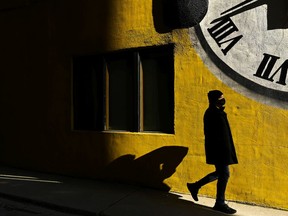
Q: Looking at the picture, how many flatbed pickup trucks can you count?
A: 0